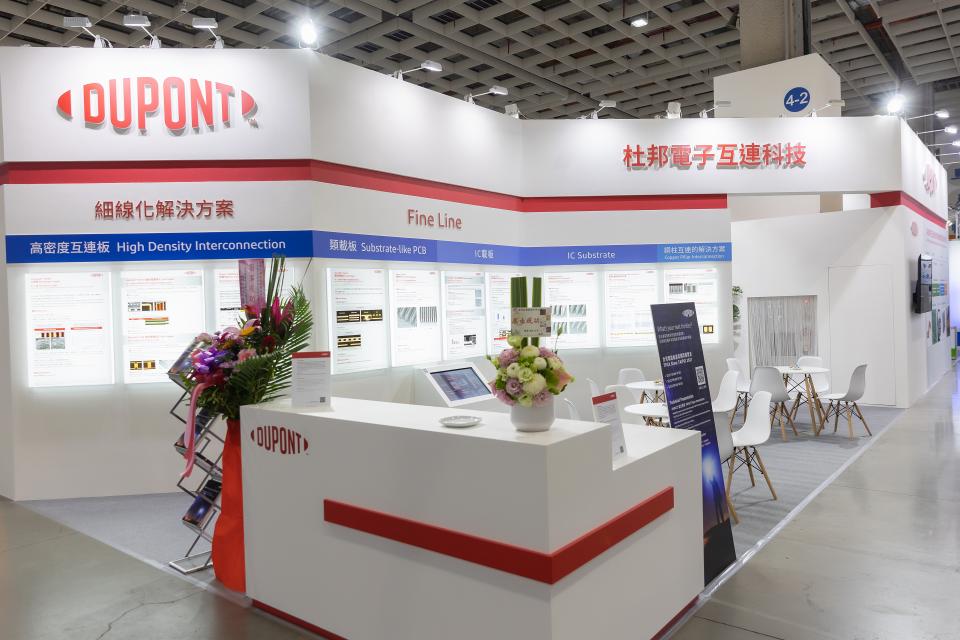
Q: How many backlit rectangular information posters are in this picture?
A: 10